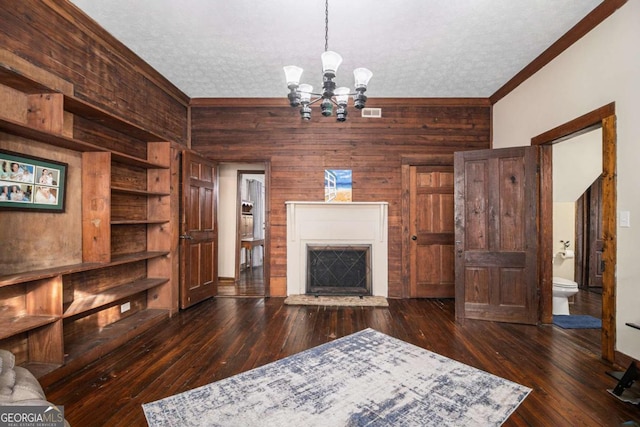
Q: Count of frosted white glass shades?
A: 5